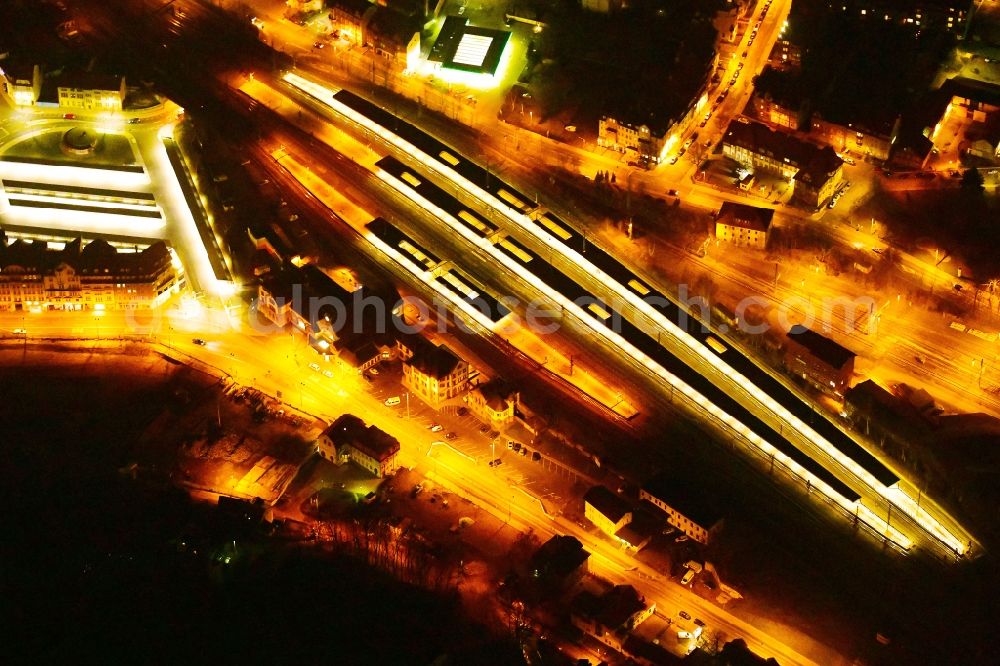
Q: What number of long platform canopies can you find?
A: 3